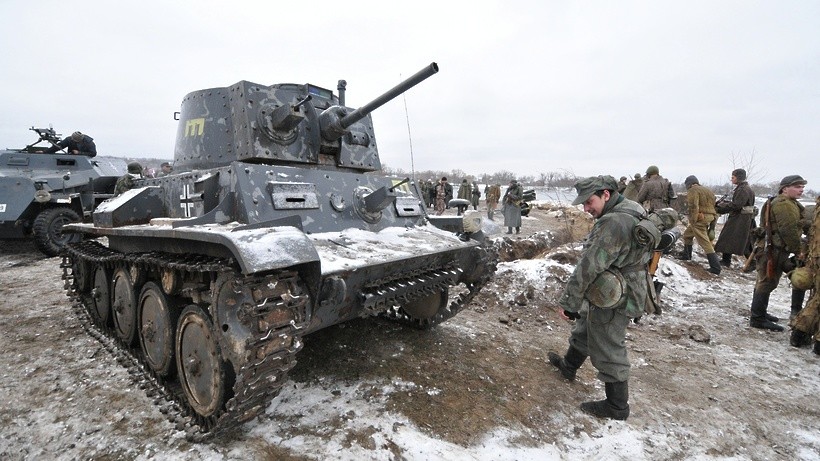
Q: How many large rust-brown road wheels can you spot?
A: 4